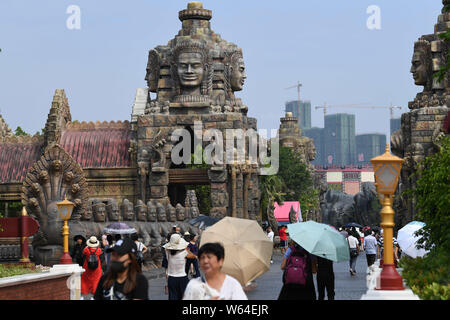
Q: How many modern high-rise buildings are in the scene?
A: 5